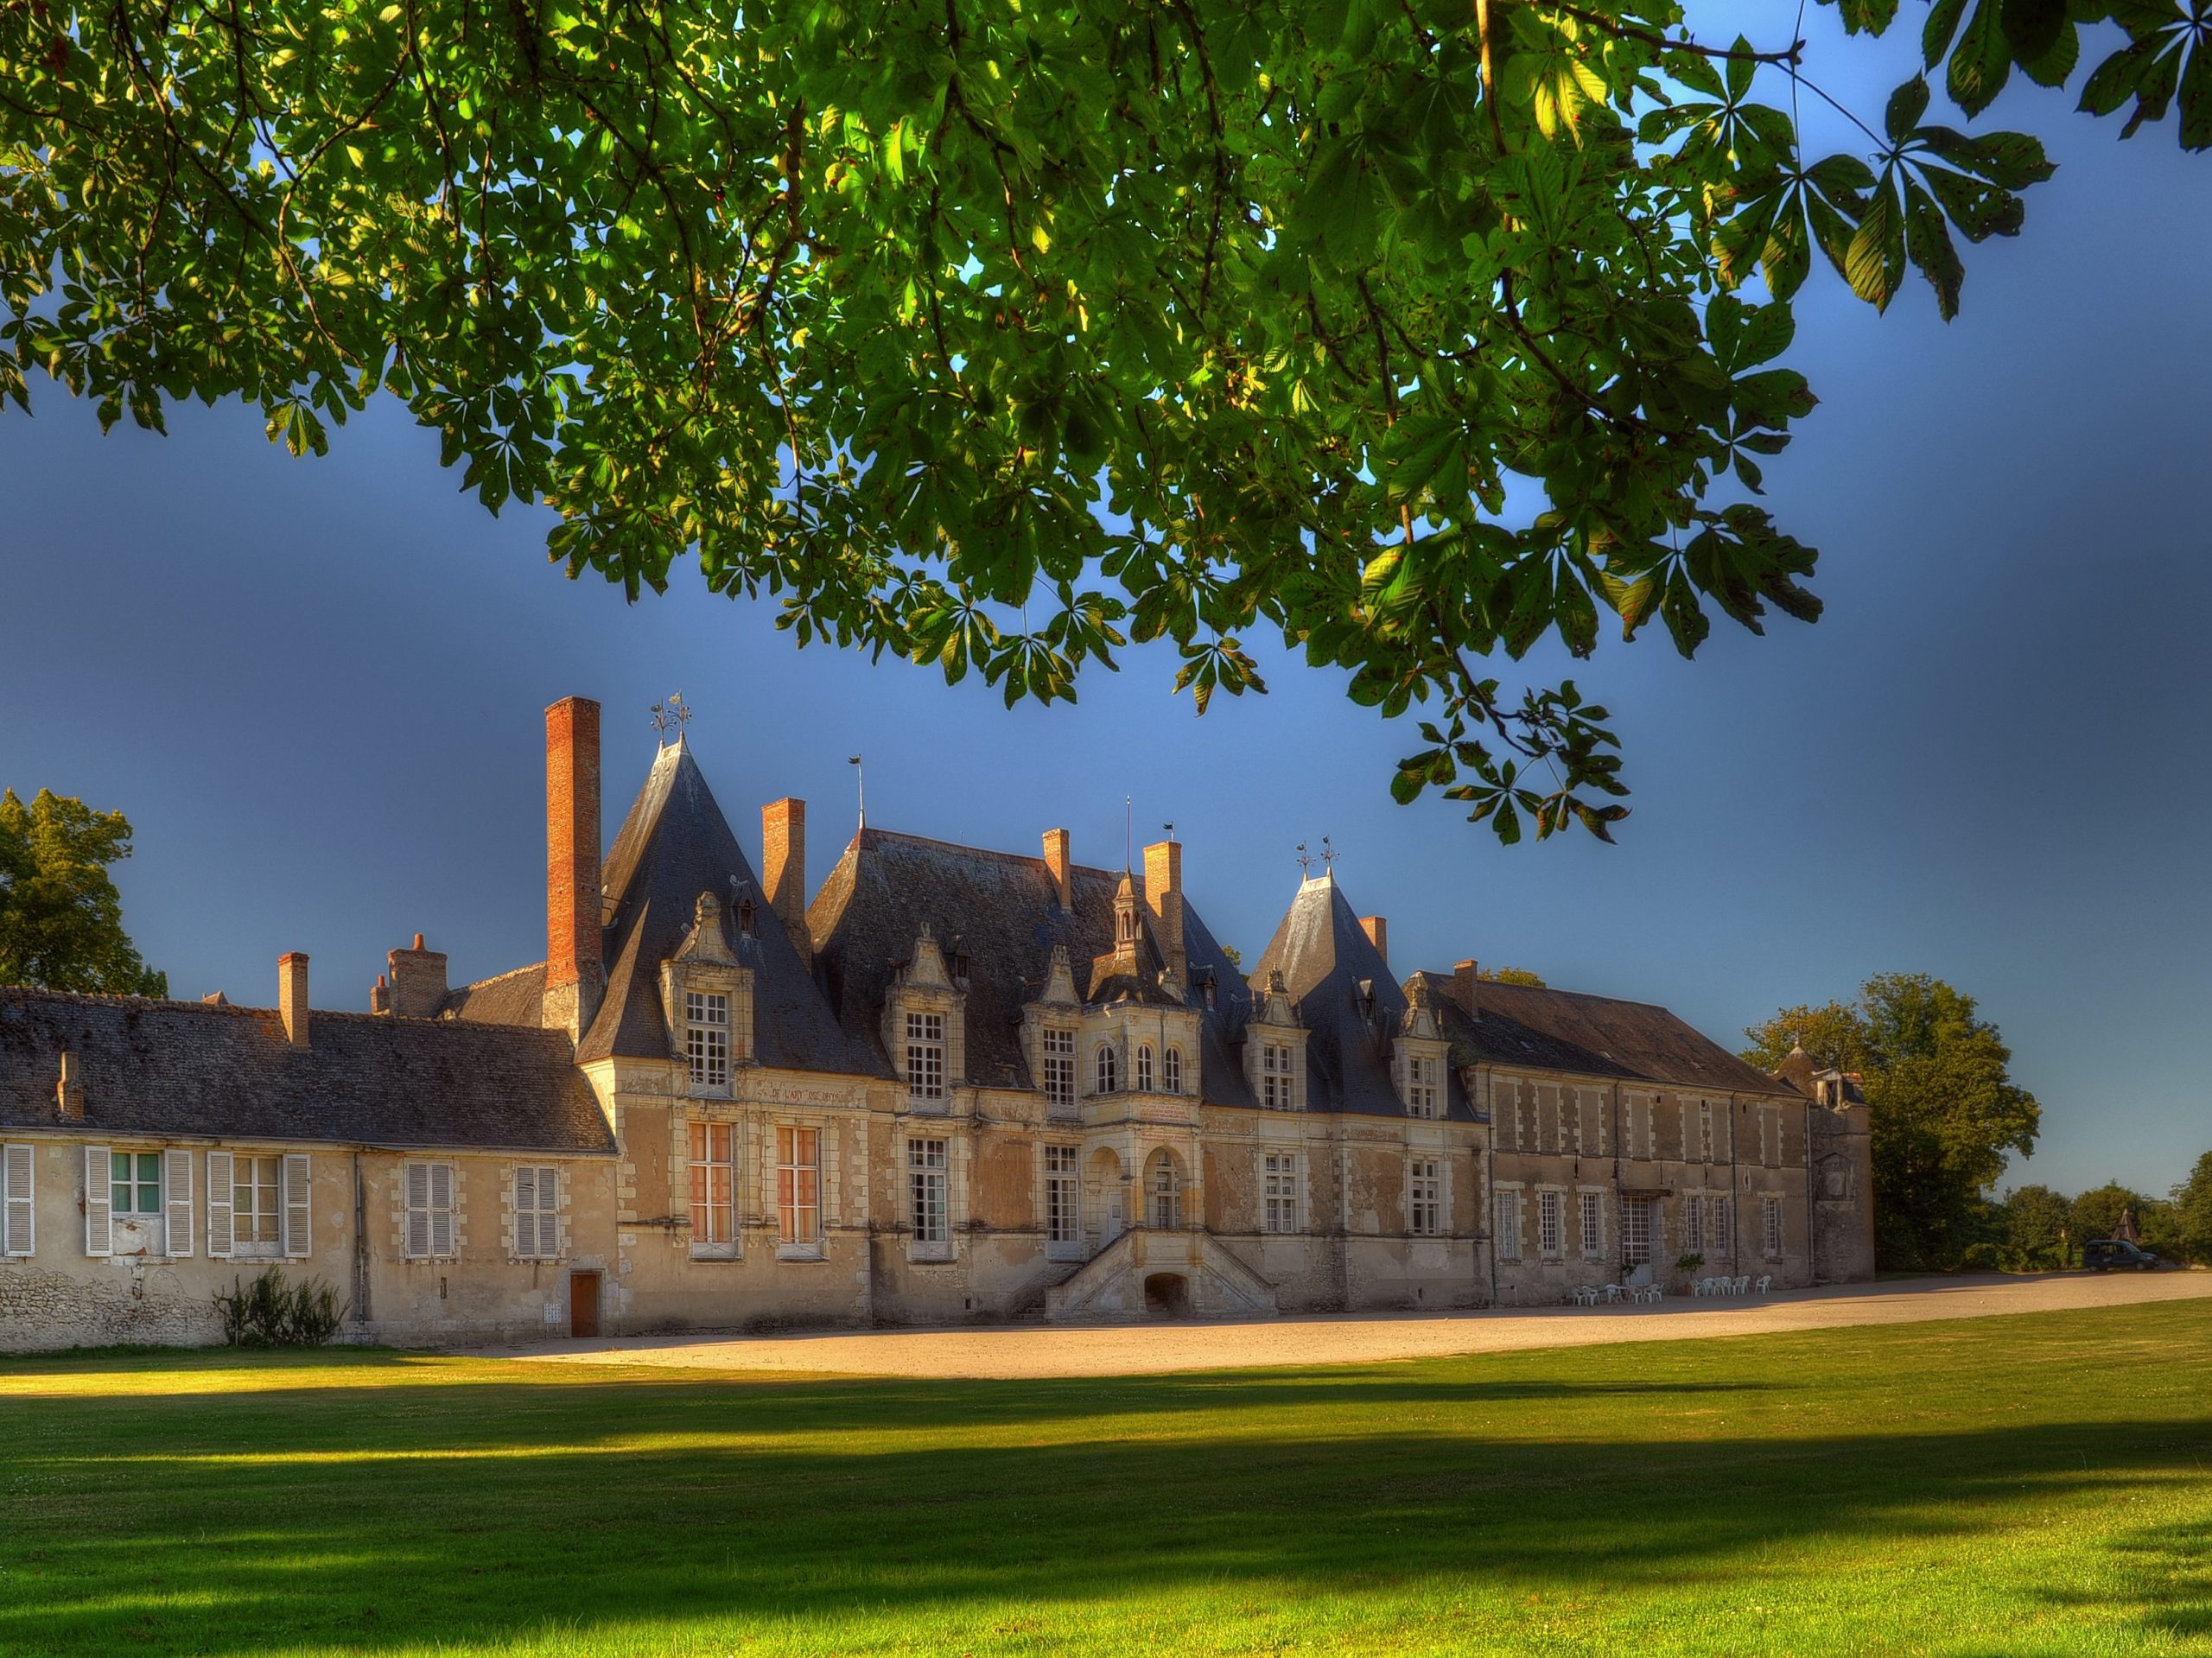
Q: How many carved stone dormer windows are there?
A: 5